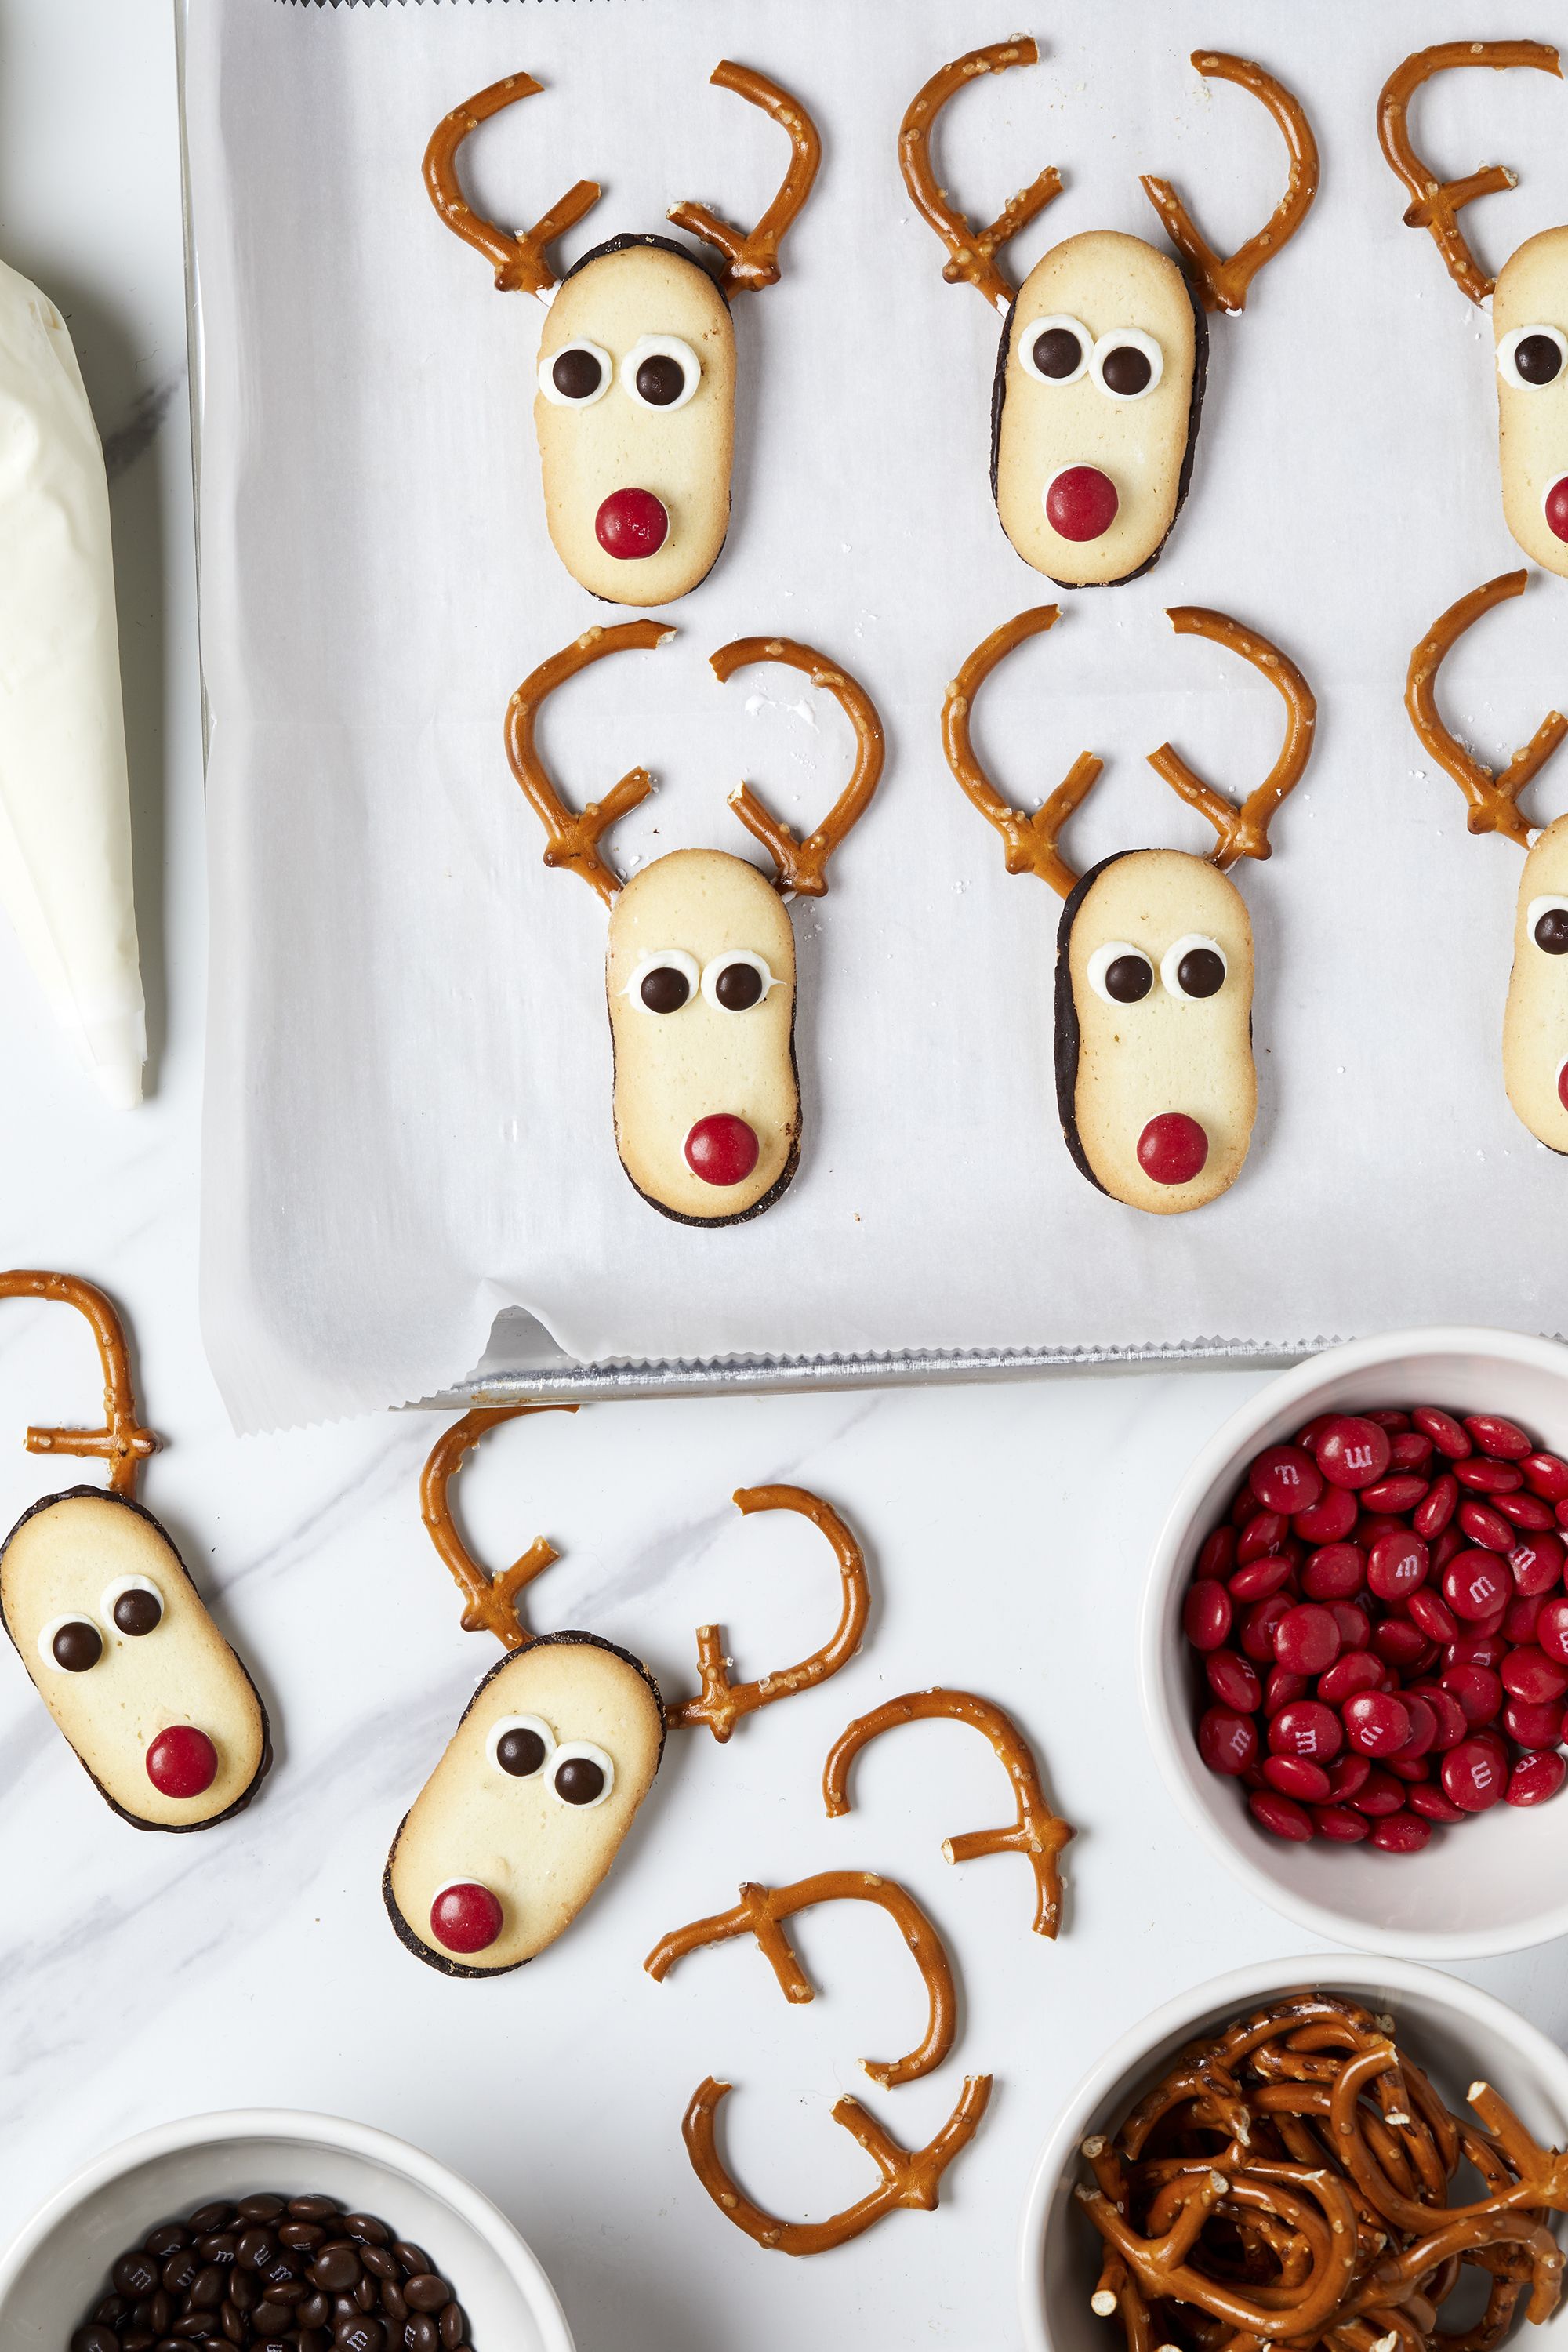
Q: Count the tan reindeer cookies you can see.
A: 8